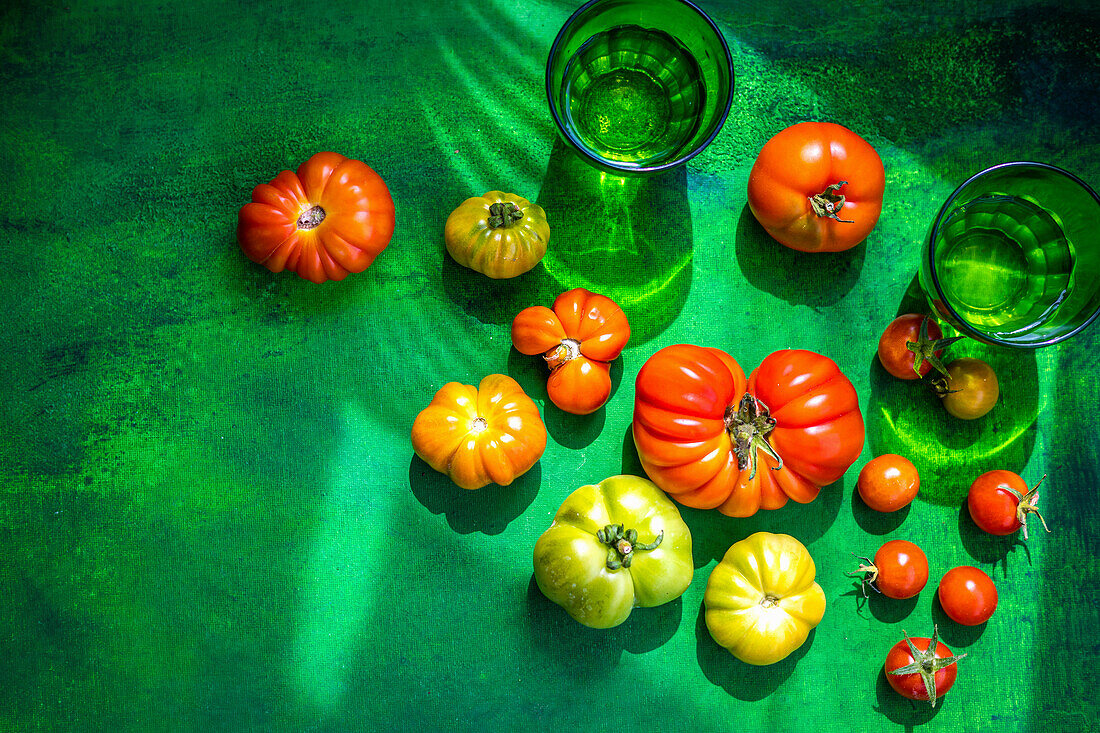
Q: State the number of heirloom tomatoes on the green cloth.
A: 8